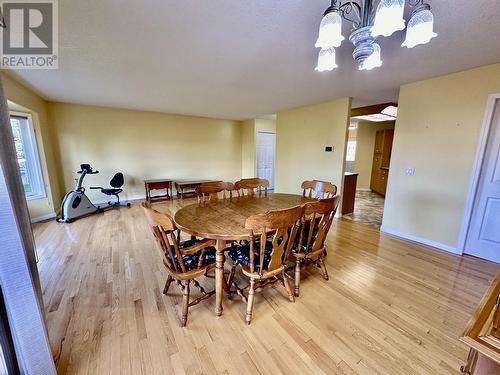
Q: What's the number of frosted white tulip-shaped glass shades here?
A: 5